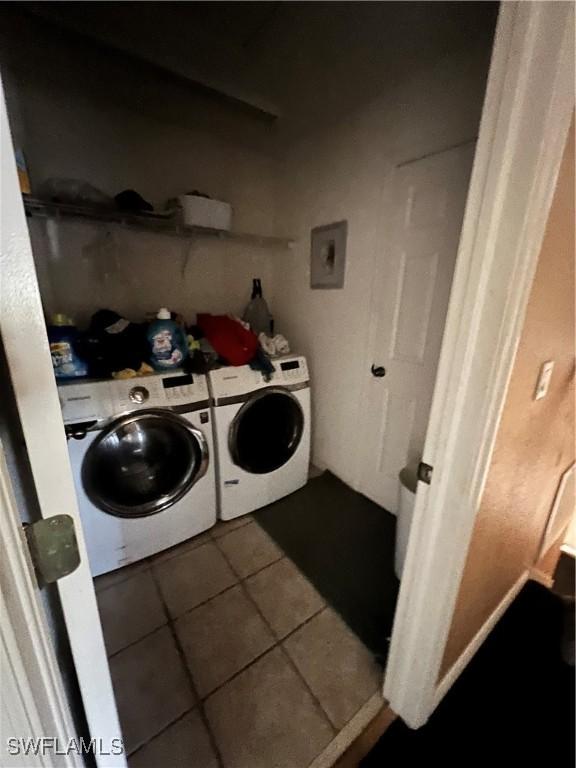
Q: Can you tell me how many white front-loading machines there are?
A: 2